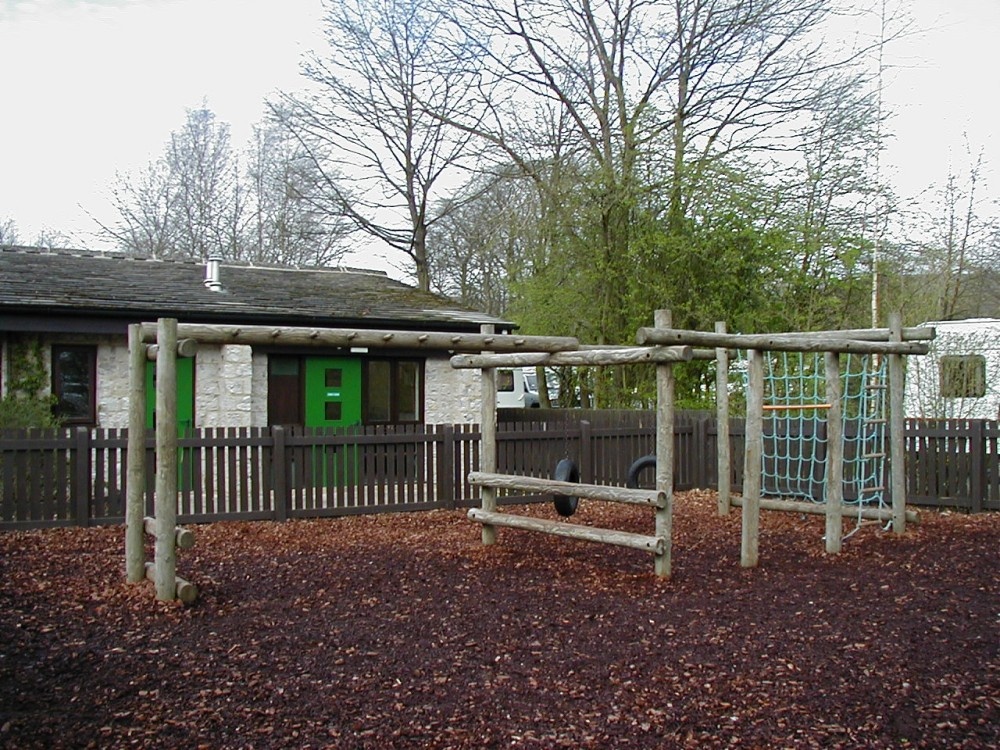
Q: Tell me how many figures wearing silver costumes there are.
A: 0